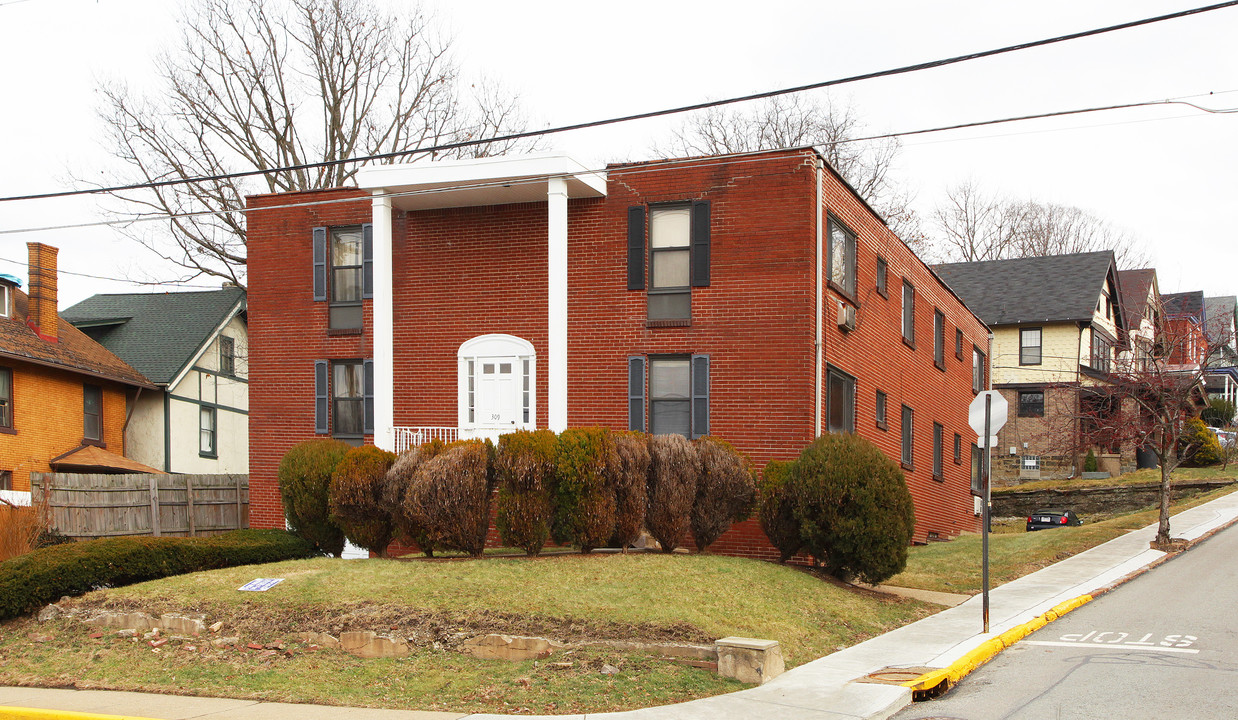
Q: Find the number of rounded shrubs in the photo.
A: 11